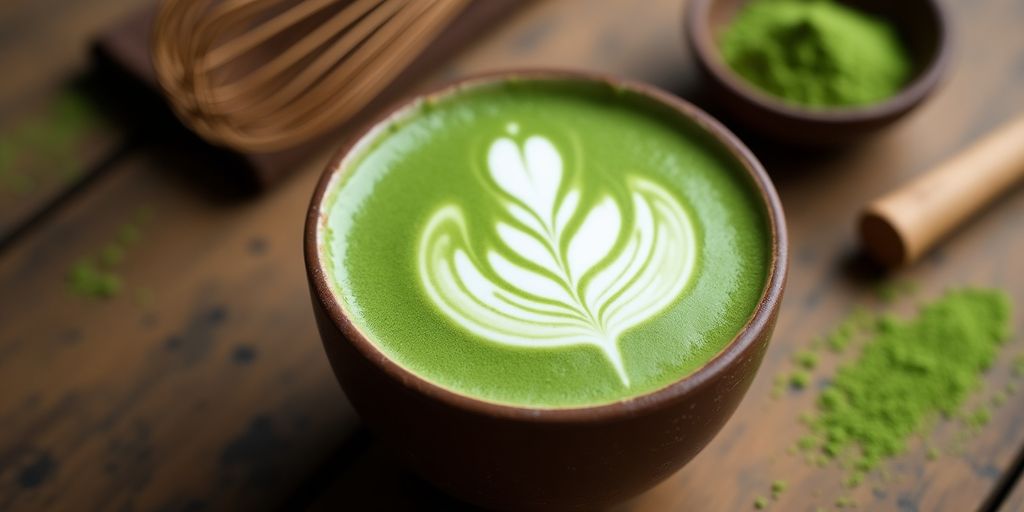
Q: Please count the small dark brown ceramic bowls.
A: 1